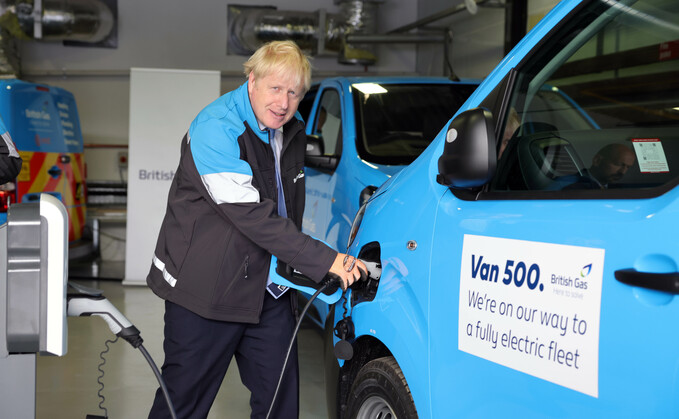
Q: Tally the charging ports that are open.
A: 1